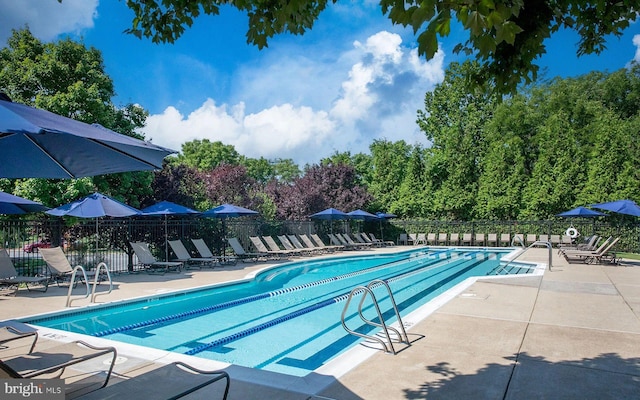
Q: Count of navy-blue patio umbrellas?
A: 10